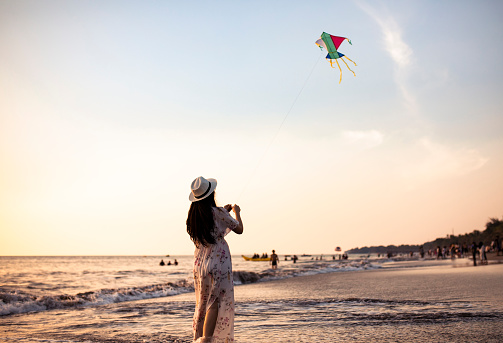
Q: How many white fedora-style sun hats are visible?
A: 1